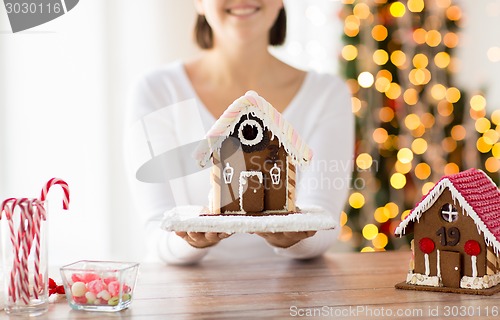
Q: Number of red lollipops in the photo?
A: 2